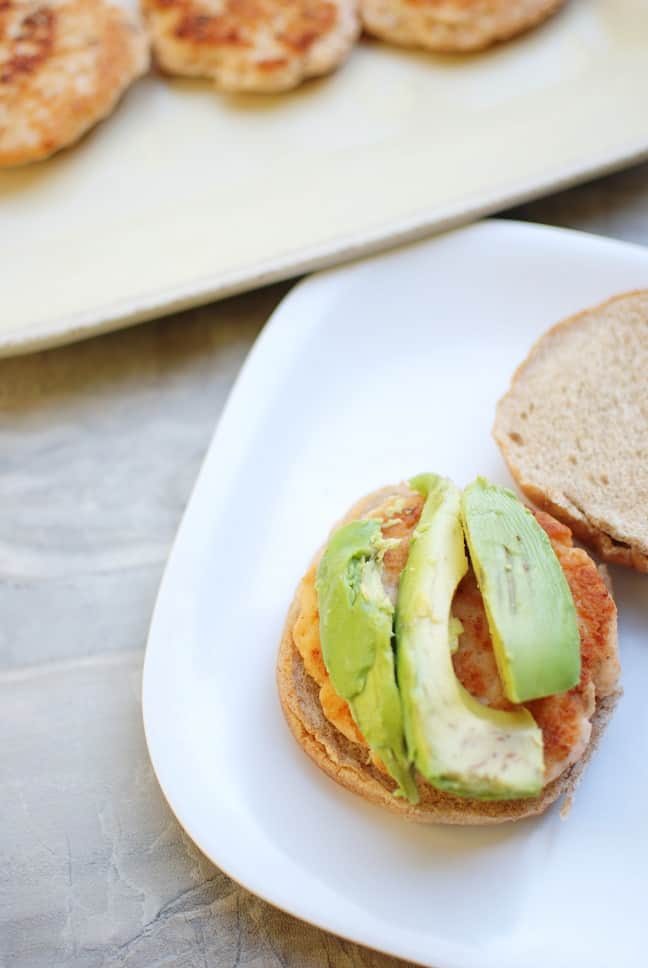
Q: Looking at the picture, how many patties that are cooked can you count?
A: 4